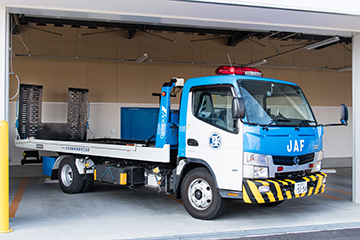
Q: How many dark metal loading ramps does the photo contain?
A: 2